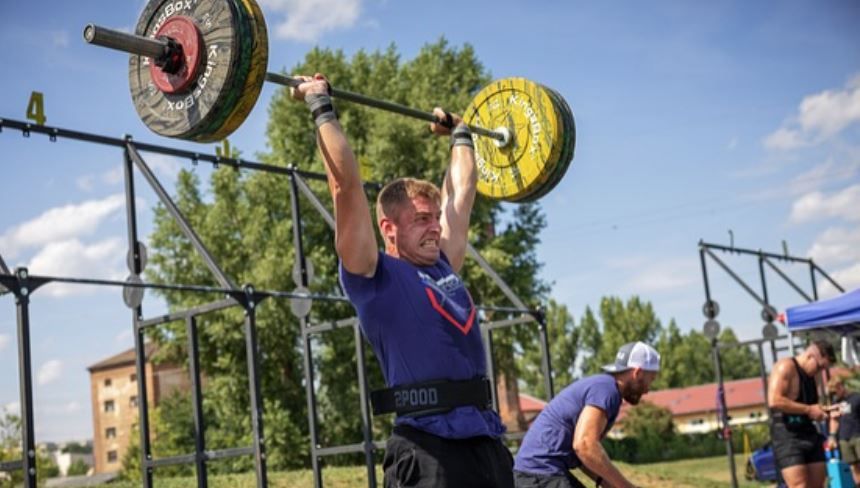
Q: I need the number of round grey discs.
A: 8